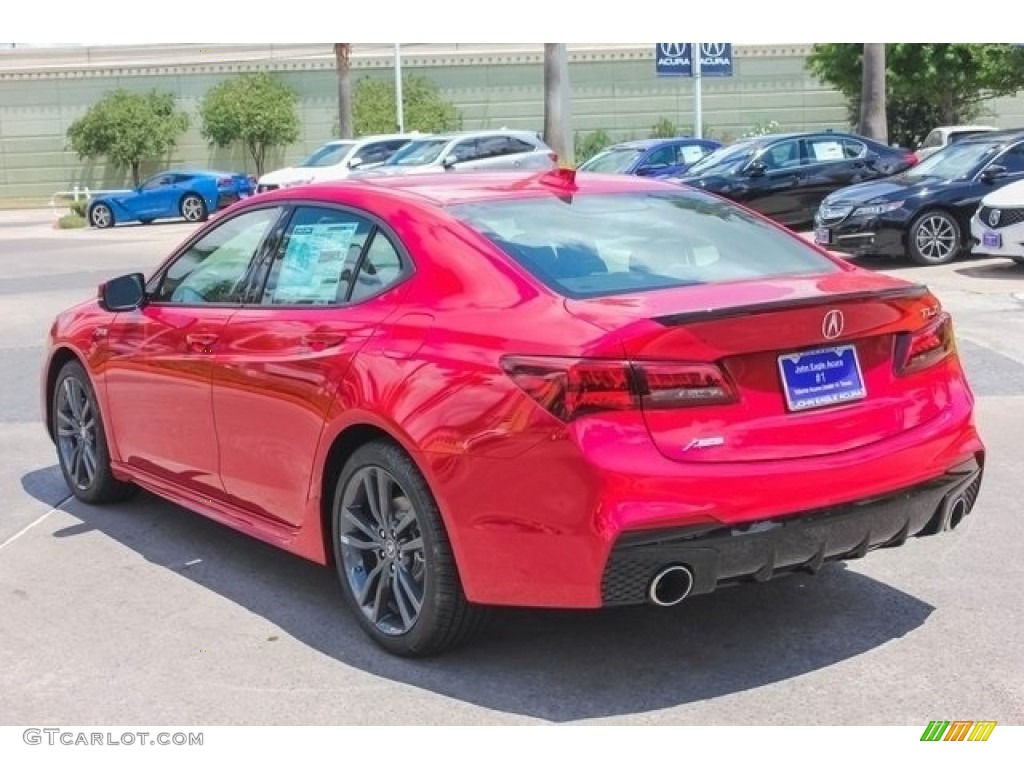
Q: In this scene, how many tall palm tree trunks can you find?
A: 3